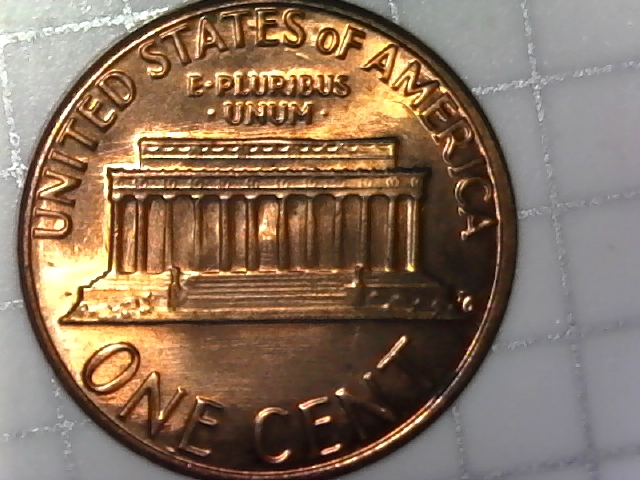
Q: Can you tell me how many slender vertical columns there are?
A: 12